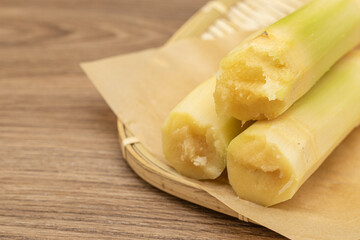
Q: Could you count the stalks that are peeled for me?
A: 3